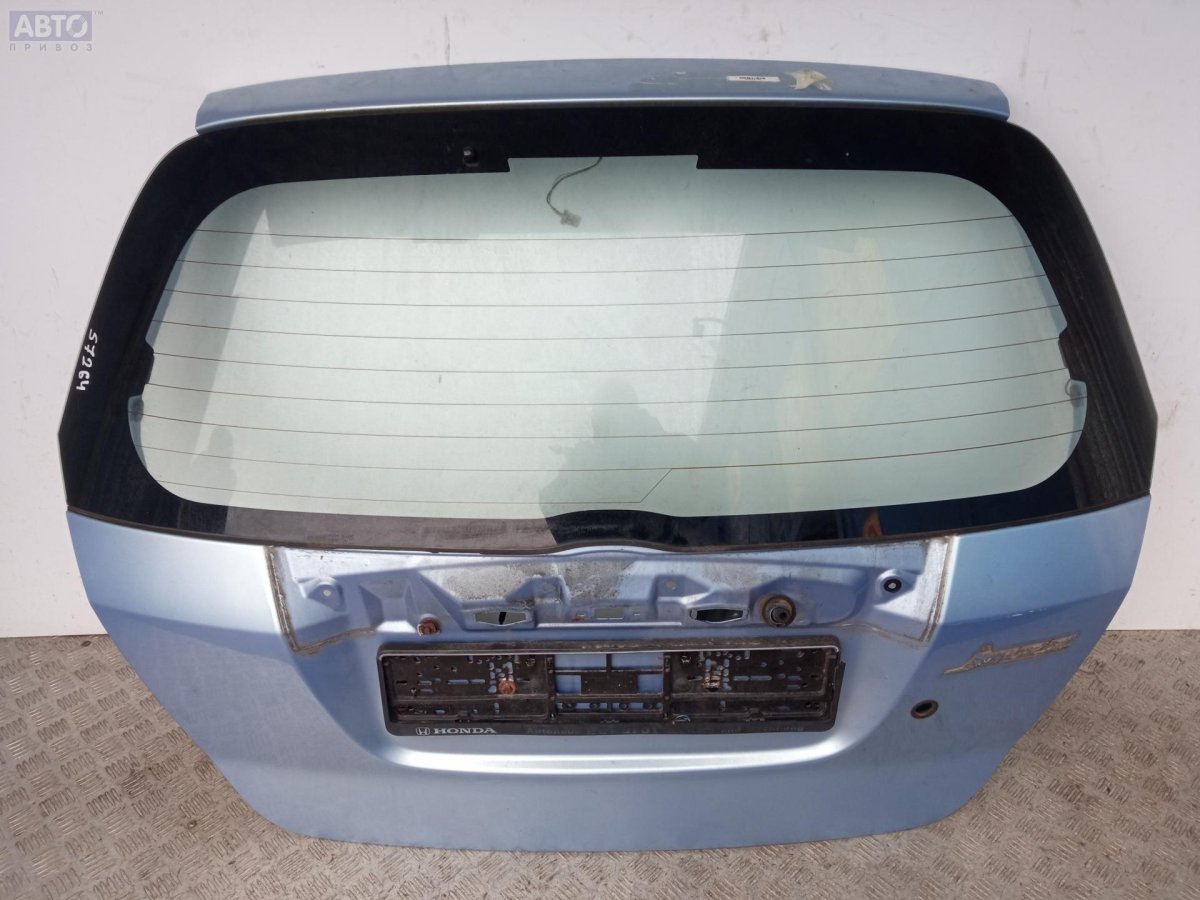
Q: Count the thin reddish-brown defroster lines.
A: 9